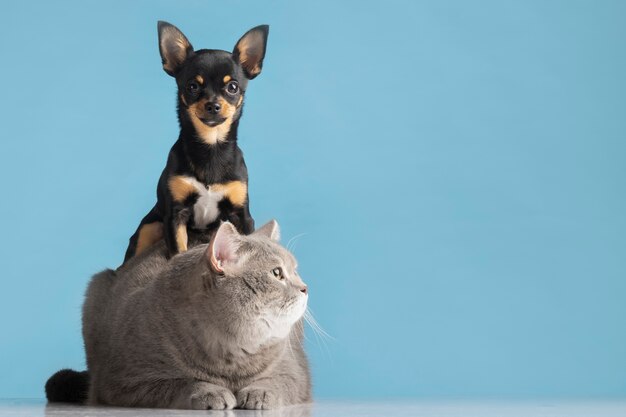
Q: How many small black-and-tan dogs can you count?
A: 1